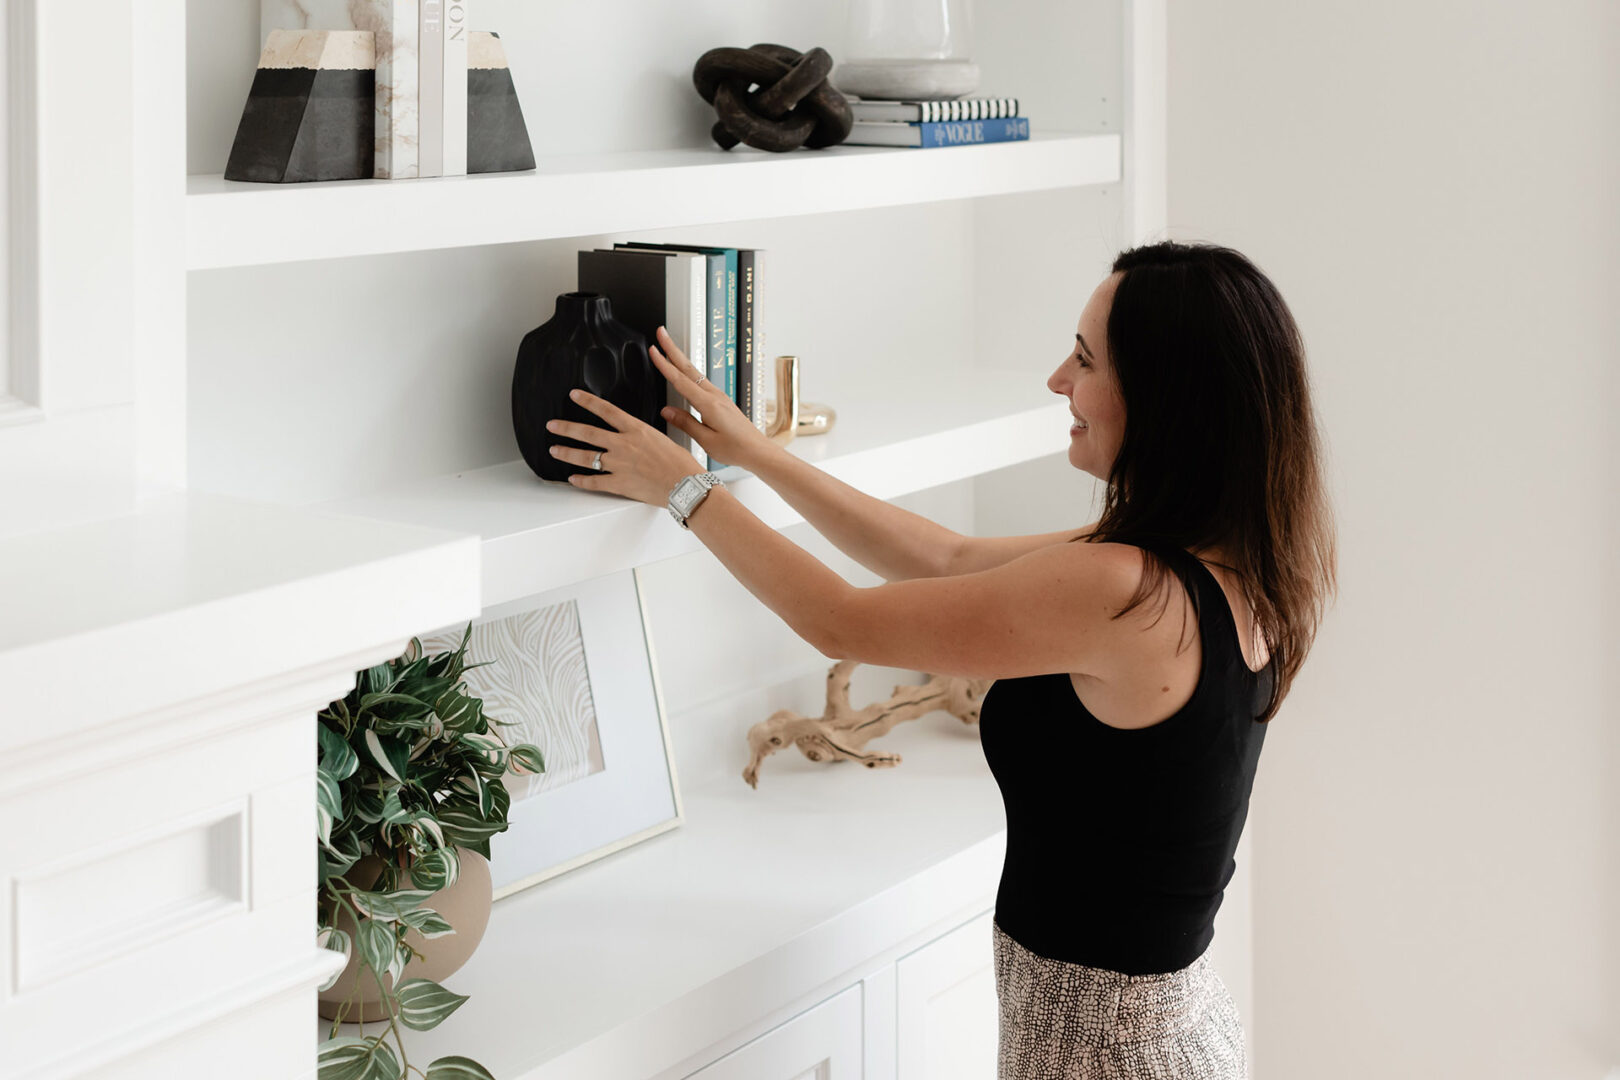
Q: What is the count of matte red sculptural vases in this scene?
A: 0